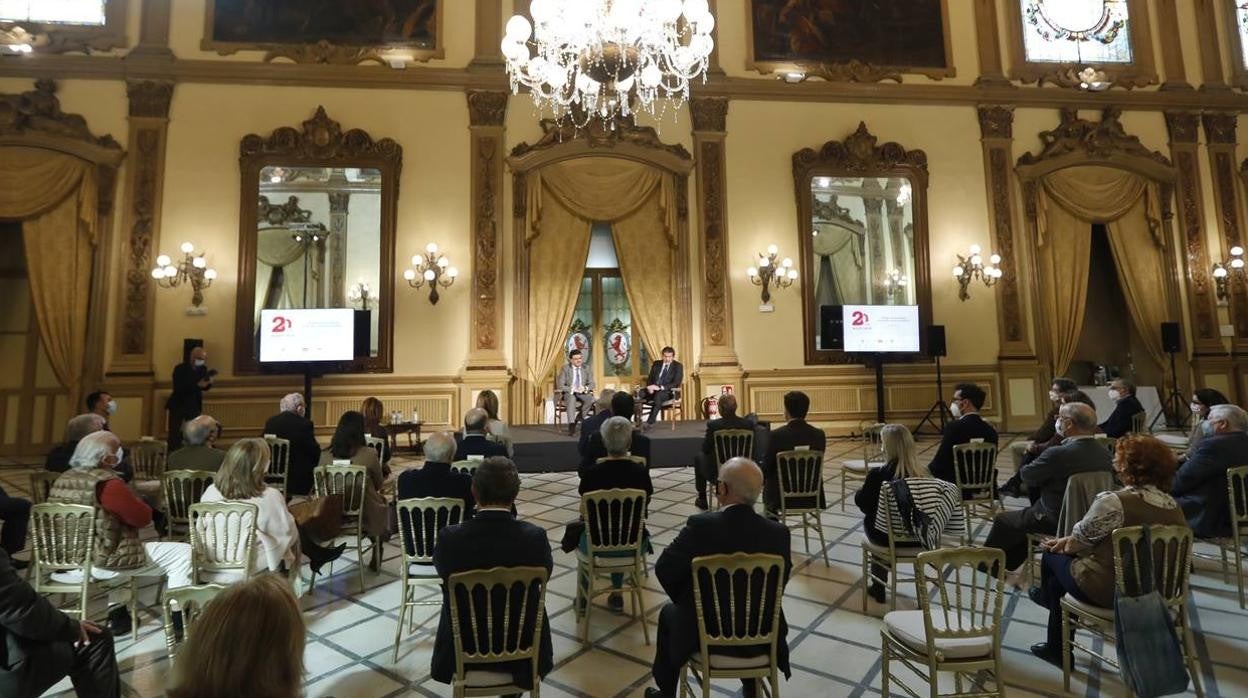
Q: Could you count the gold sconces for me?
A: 5